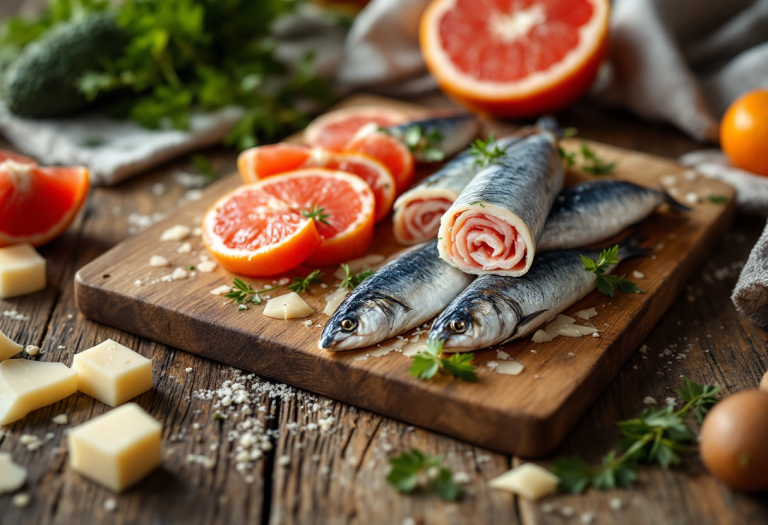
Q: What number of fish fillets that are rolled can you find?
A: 2